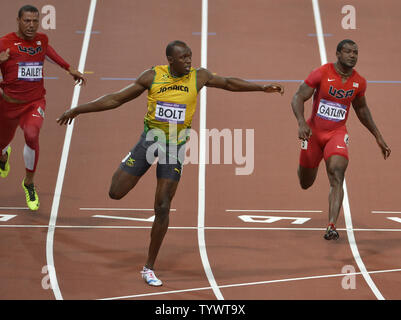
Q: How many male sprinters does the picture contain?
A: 3